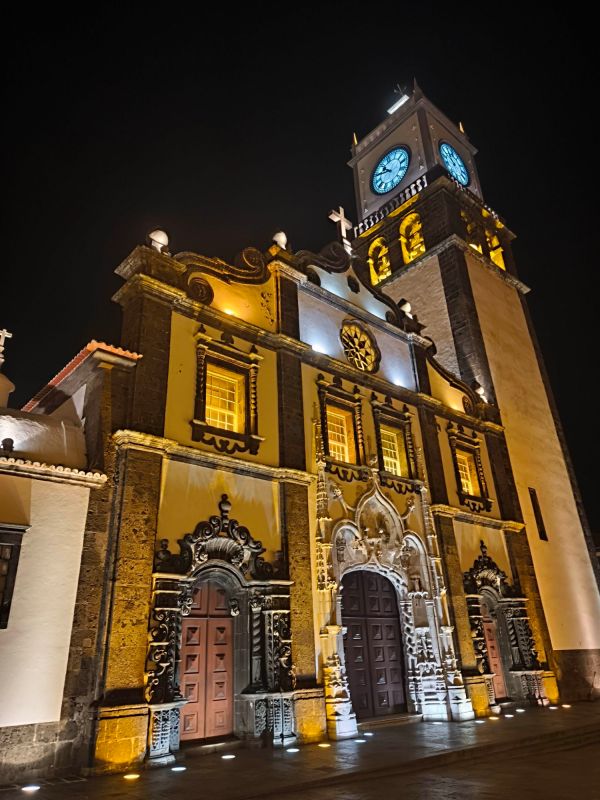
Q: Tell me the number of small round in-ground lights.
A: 15